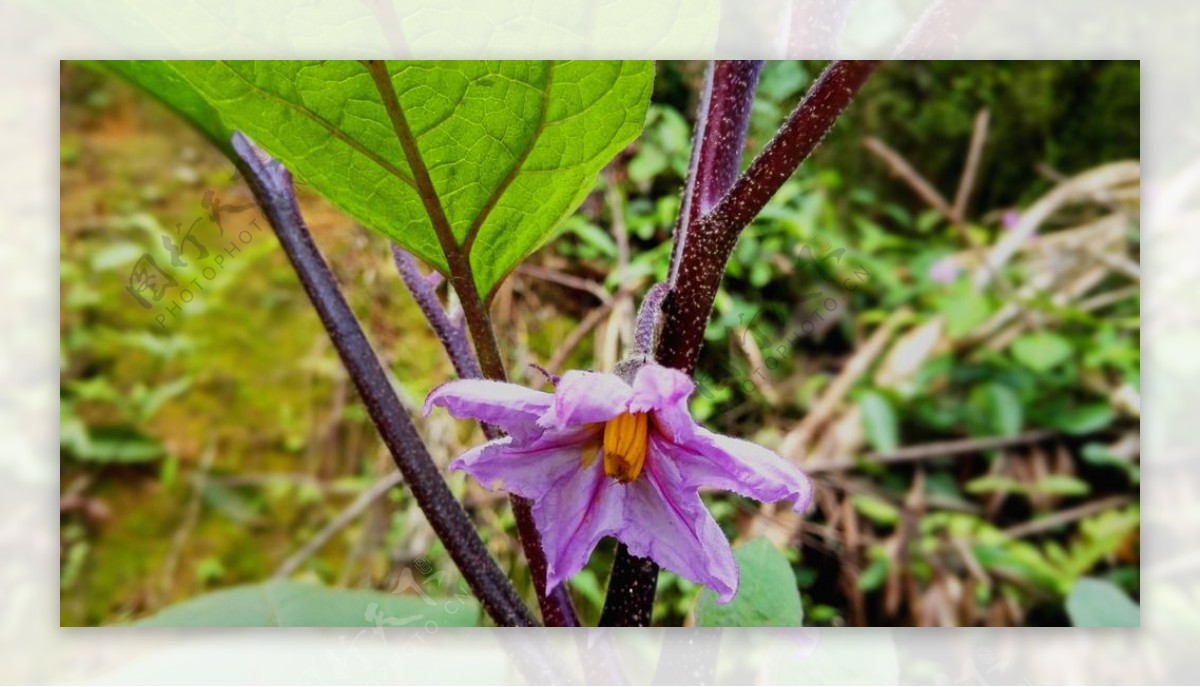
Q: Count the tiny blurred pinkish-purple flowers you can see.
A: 2